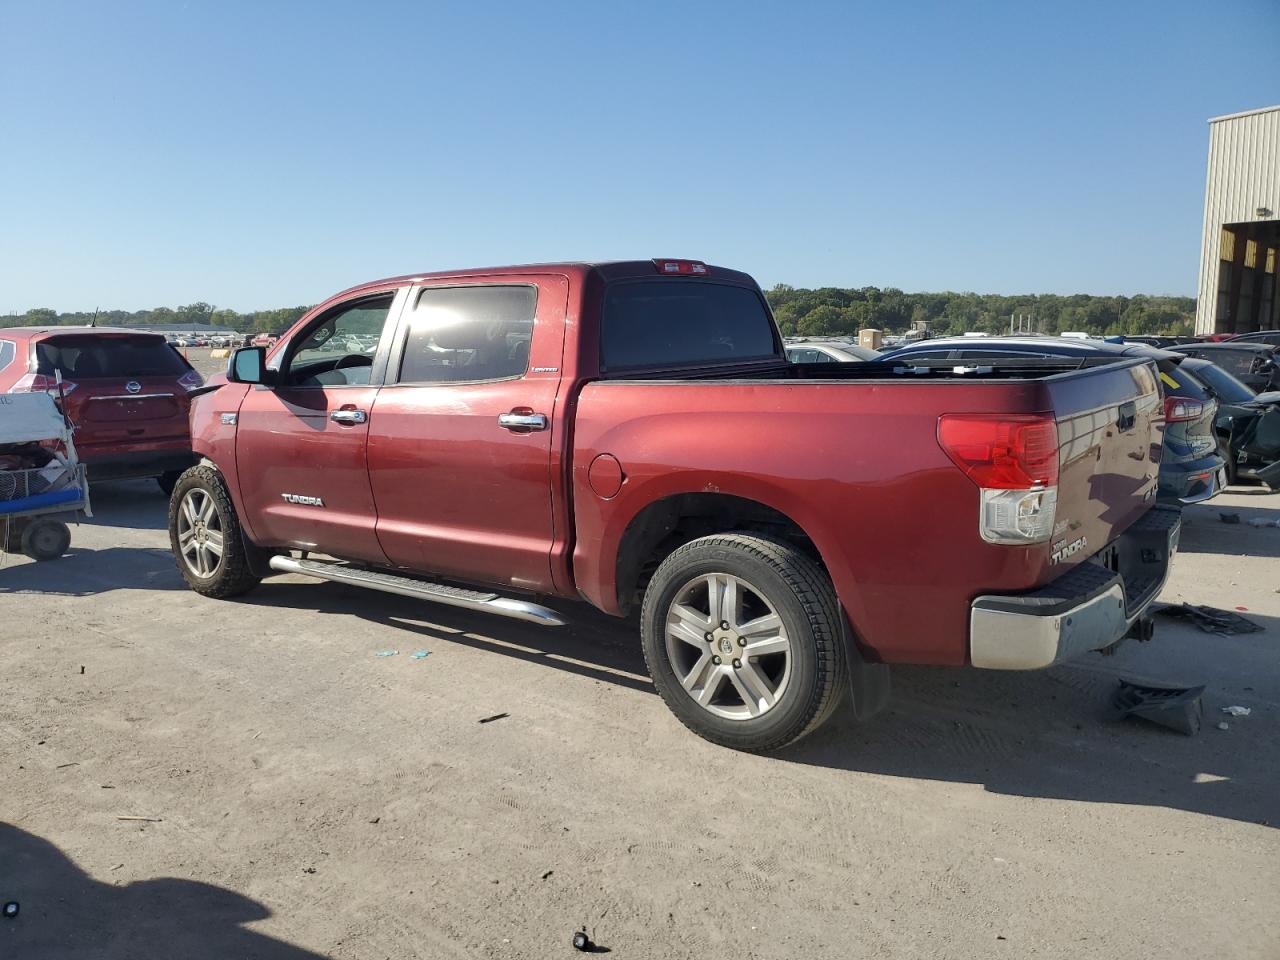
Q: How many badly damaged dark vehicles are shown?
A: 1